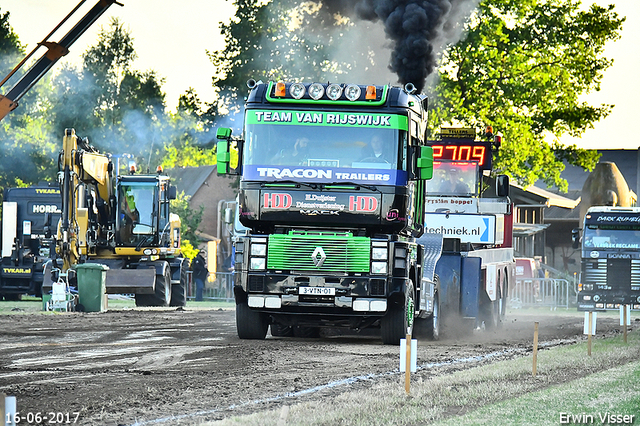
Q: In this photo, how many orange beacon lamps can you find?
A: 5